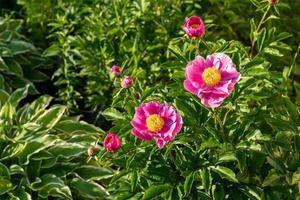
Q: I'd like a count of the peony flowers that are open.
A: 2